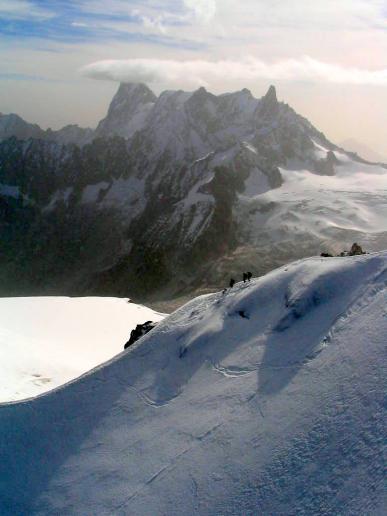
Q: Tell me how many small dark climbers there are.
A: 3